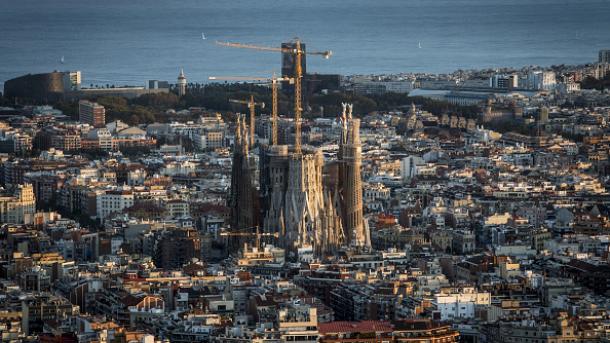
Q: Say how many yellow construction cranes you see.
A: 4